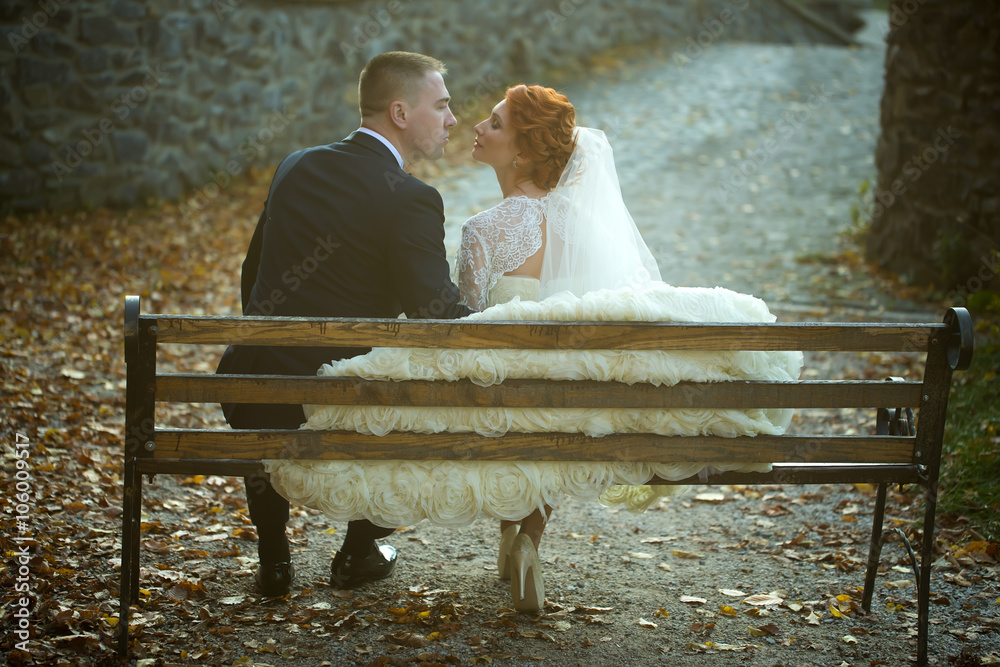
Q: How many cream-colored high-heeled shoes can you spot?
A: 2